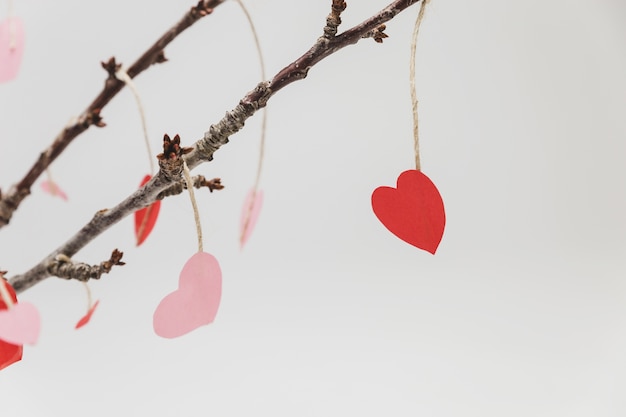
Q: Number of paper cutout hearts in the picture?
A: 9